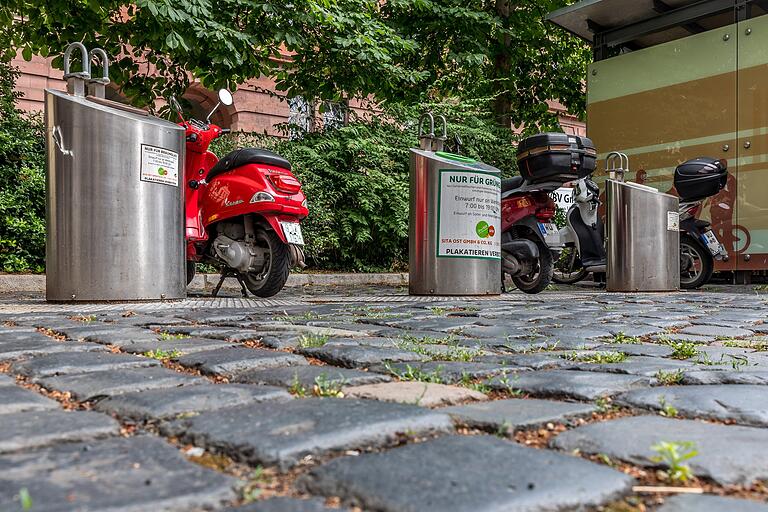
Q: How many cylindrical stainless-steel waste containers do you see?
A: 3